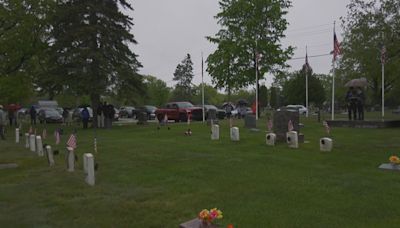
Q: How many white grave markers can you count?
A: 12